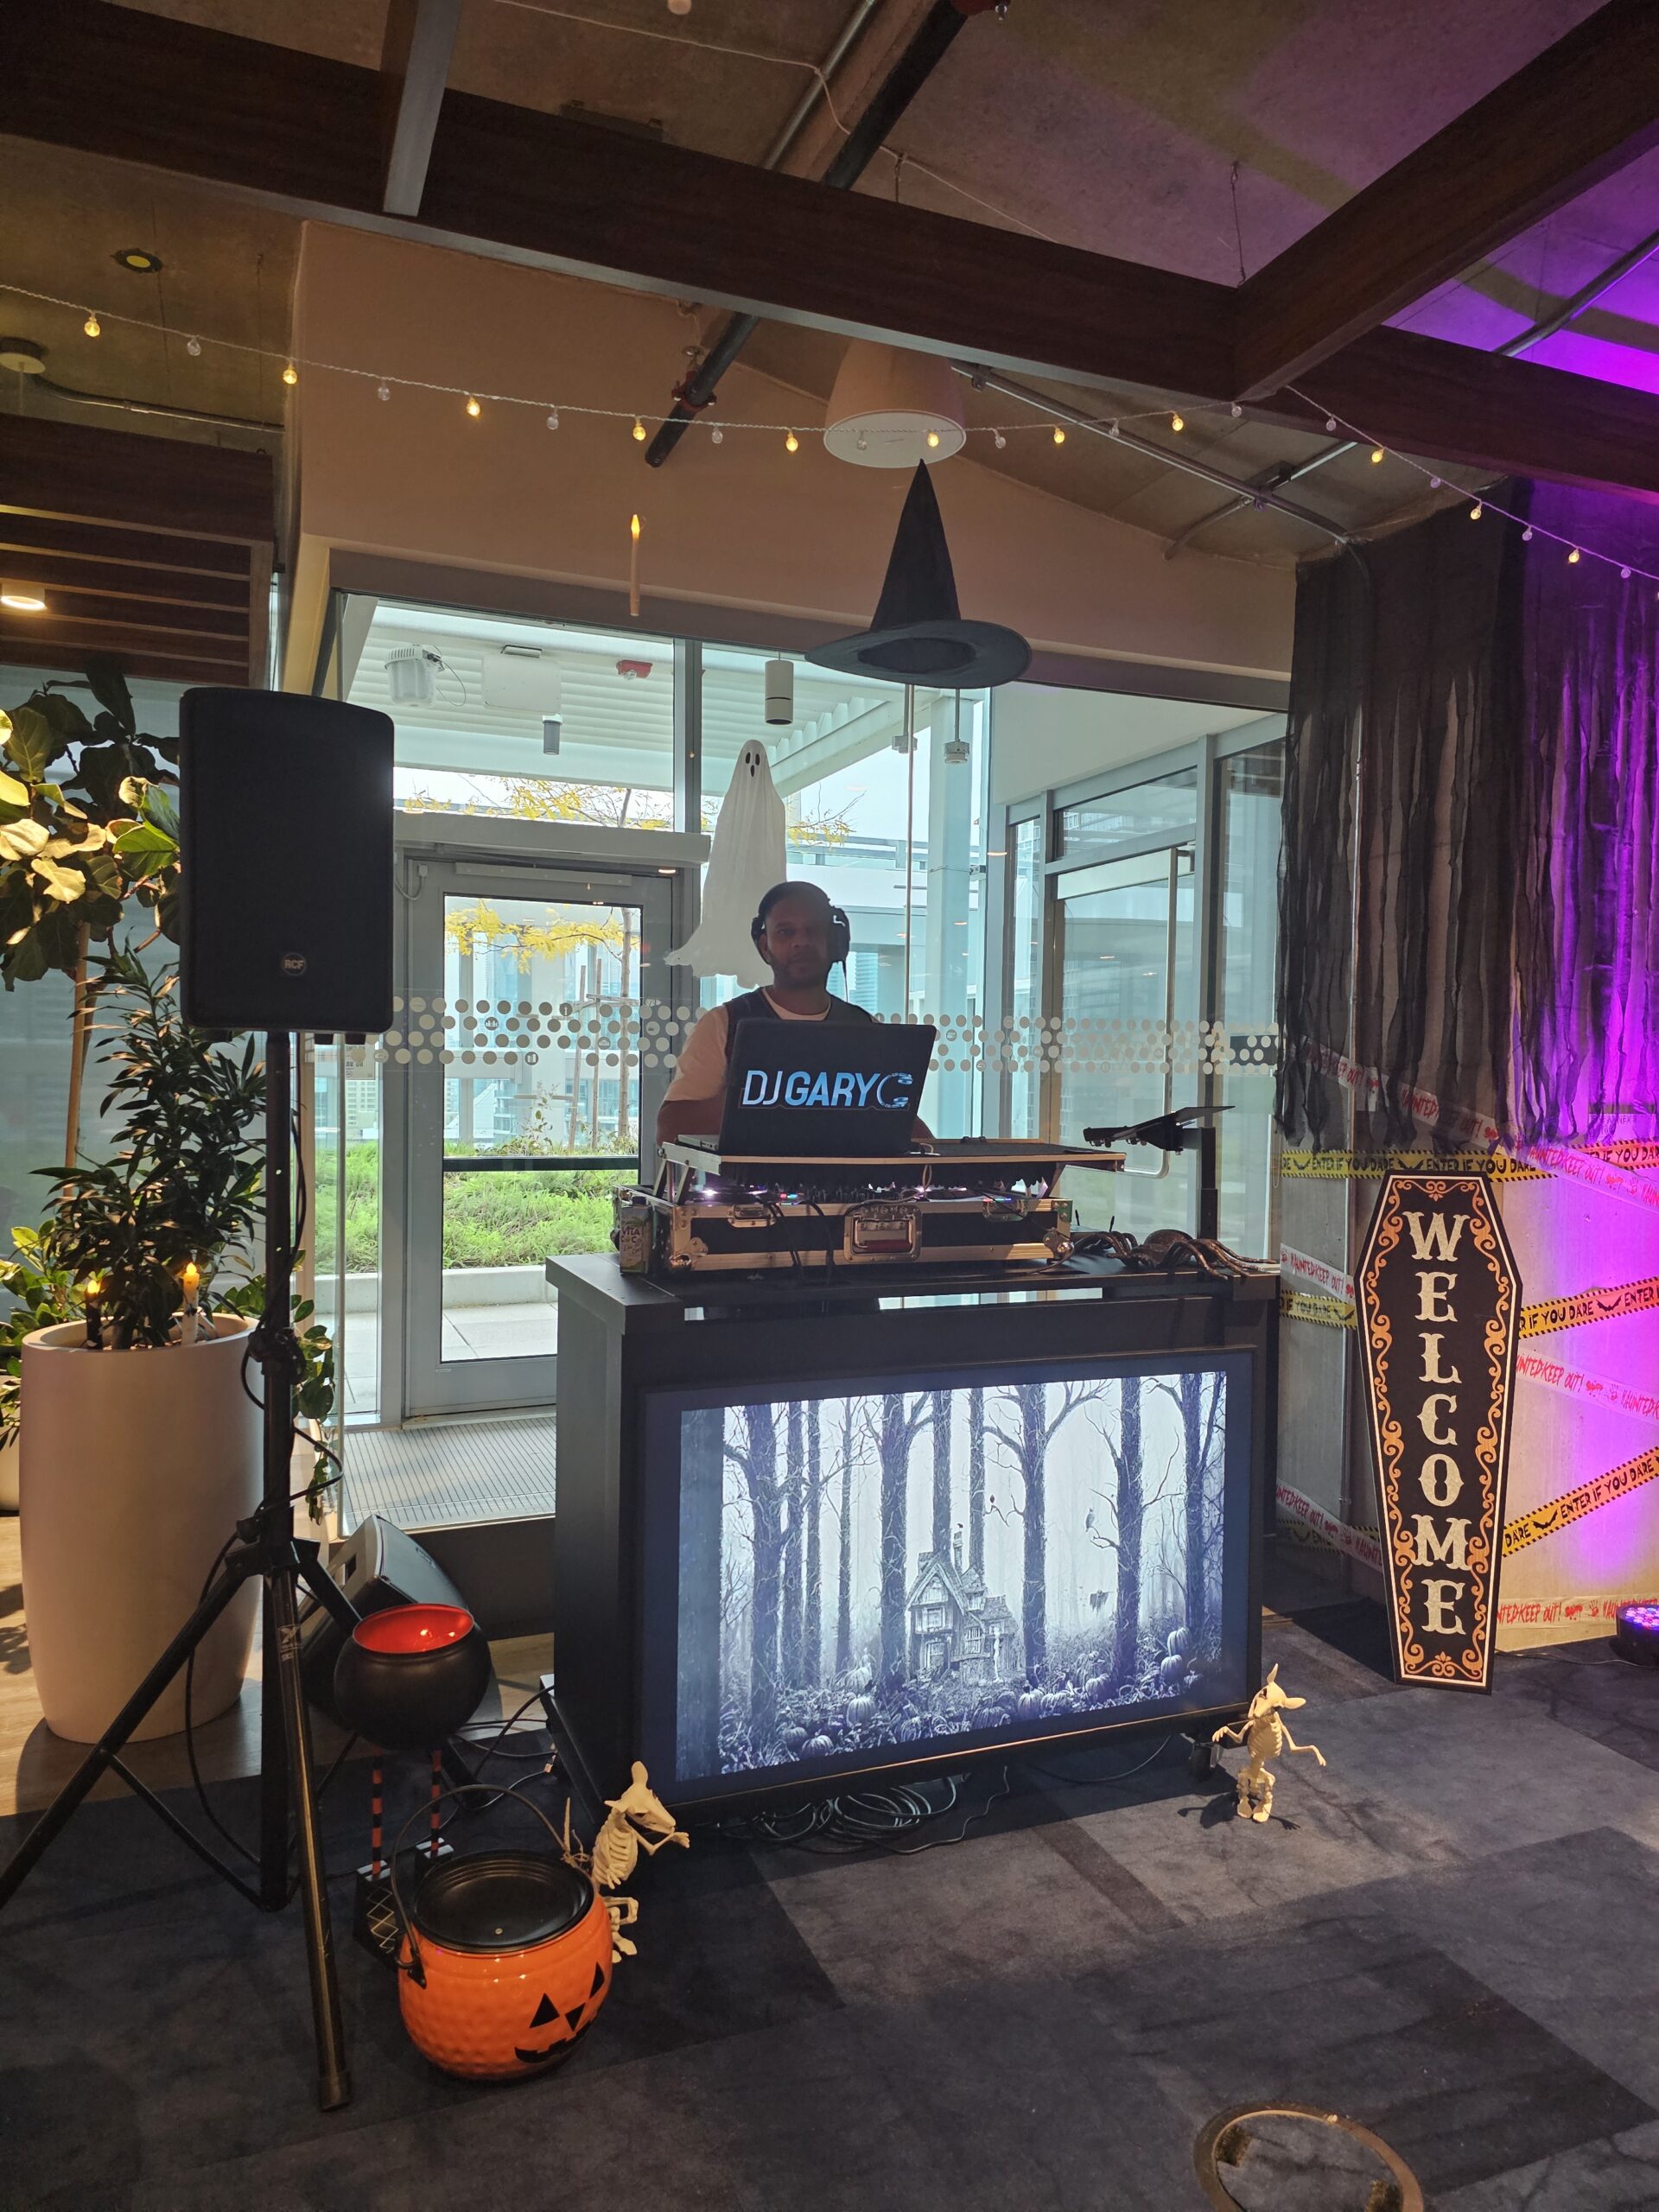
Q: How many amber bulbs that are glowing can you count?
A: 11